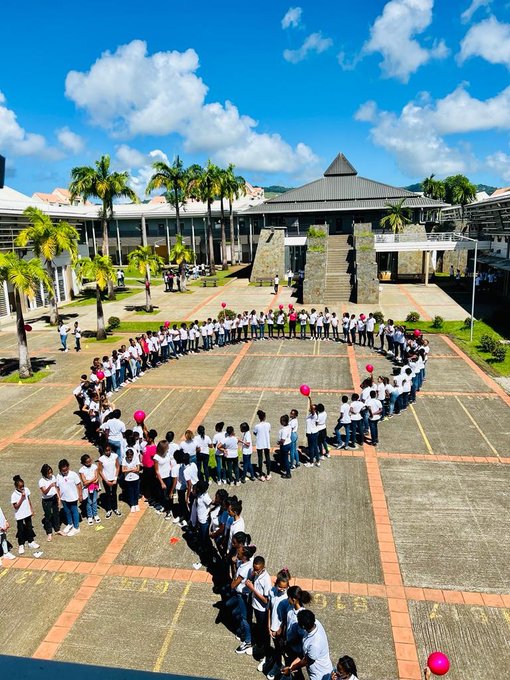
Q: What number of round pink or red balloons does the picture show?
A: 11